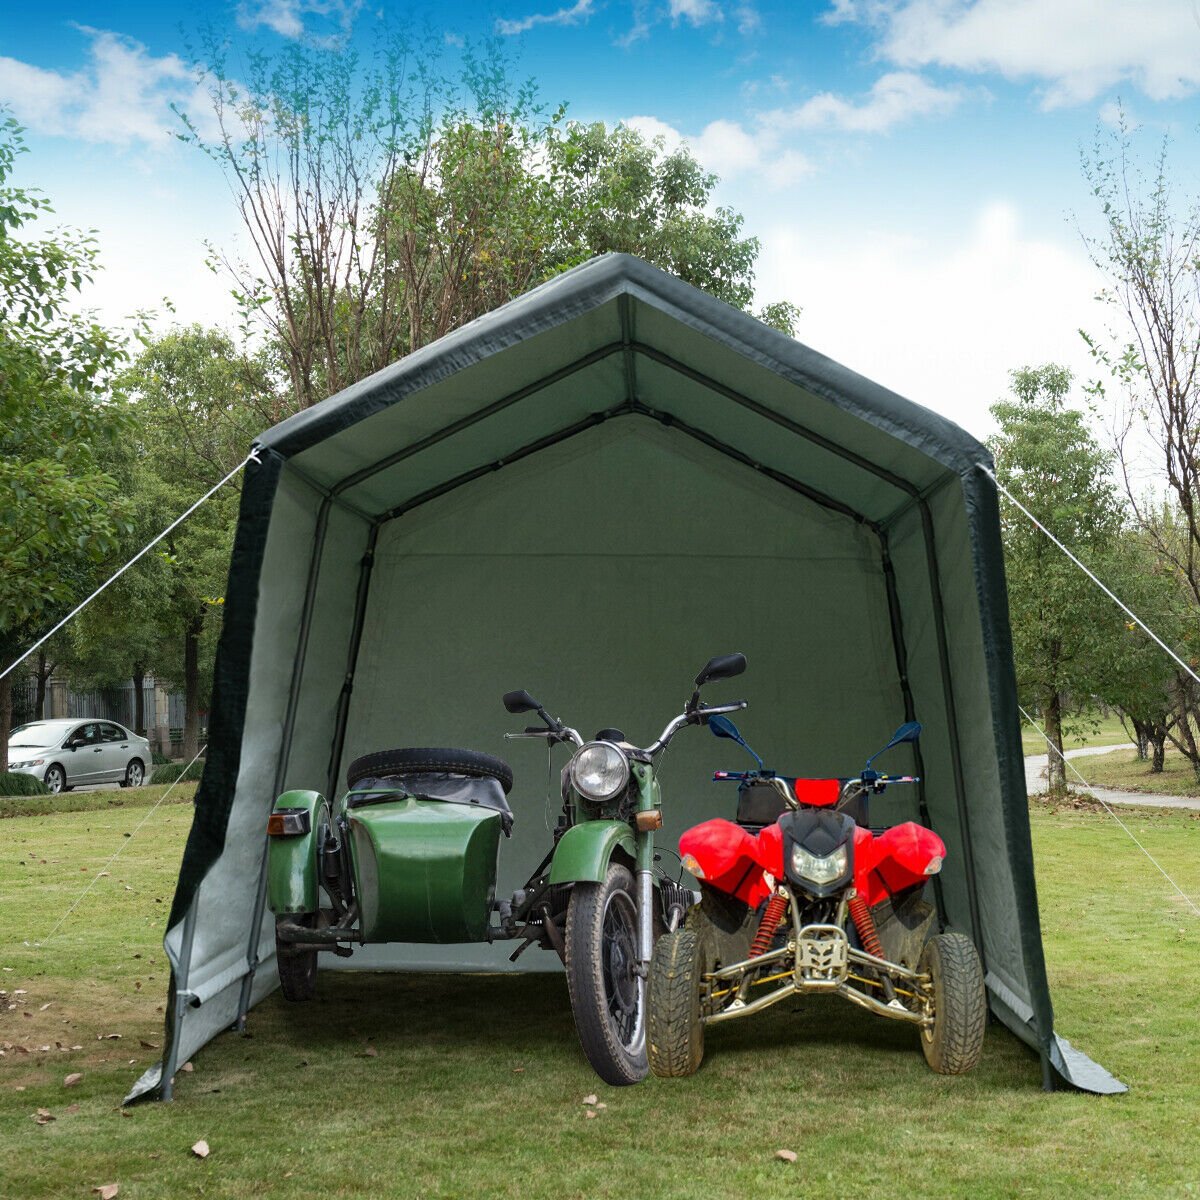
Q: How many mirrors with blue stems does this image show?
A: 2